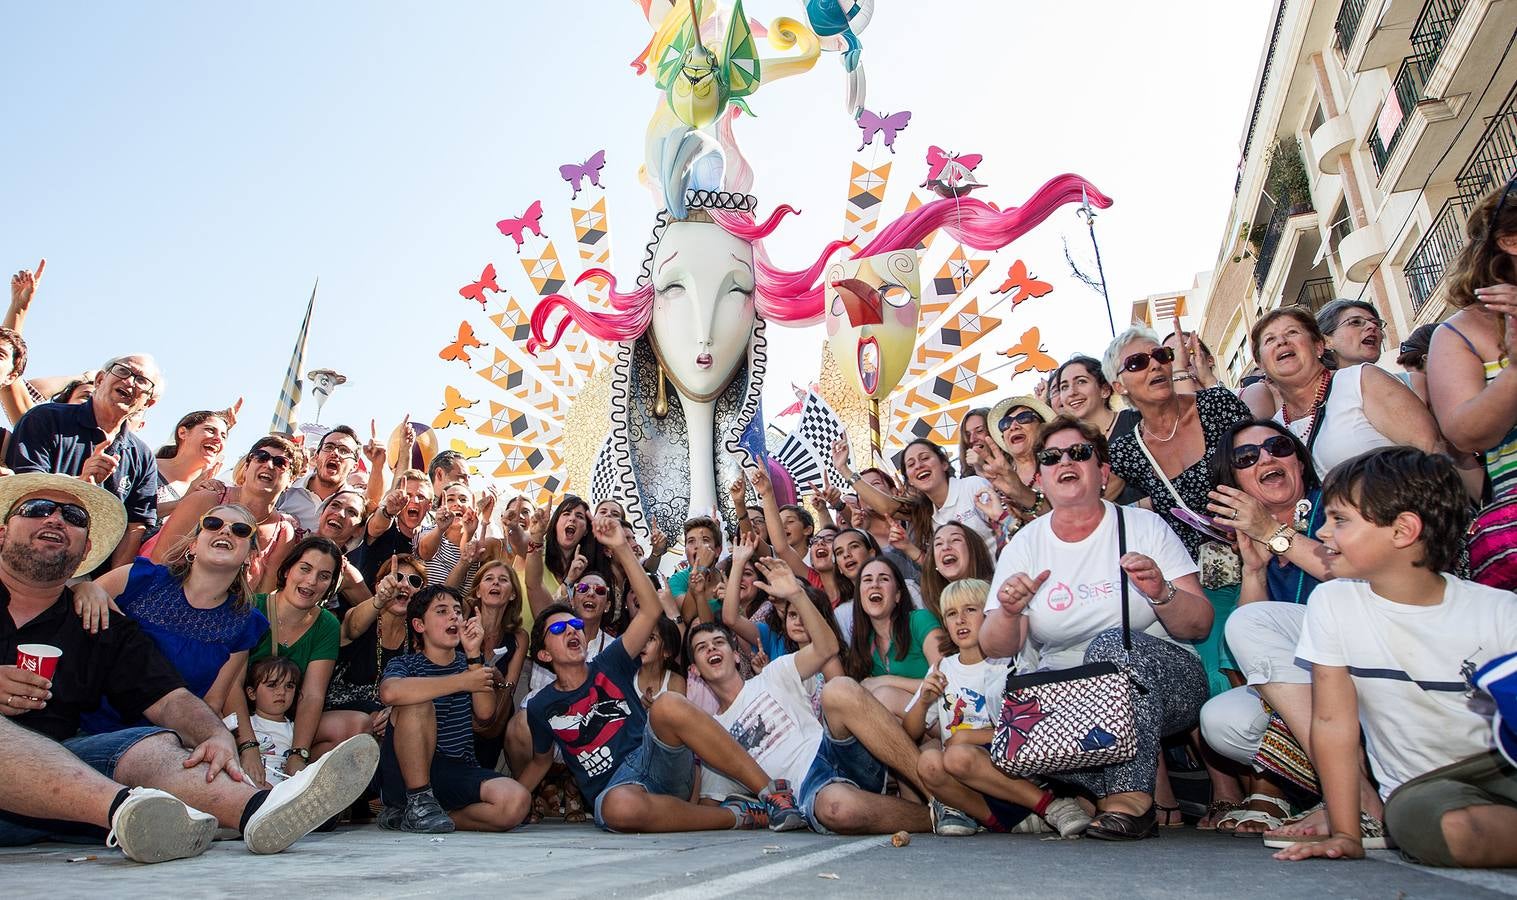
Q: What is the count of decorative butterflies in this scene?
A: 10